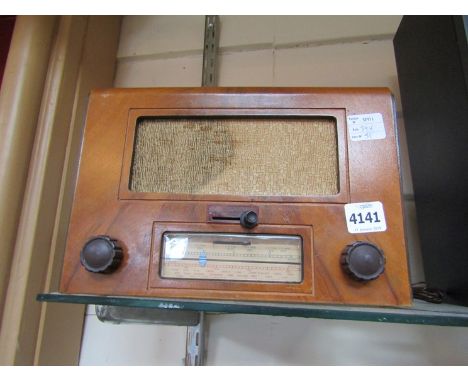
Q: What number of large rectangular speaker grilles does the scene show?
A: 1